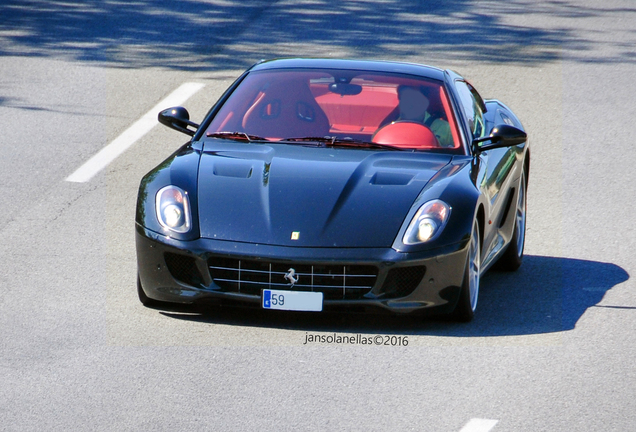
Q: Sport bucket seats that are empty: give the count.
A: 1